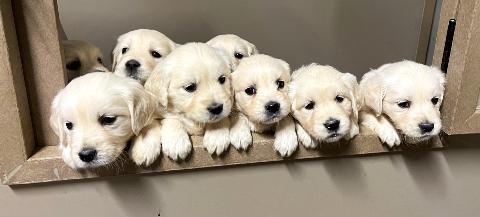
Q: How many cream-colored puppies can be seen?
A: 8